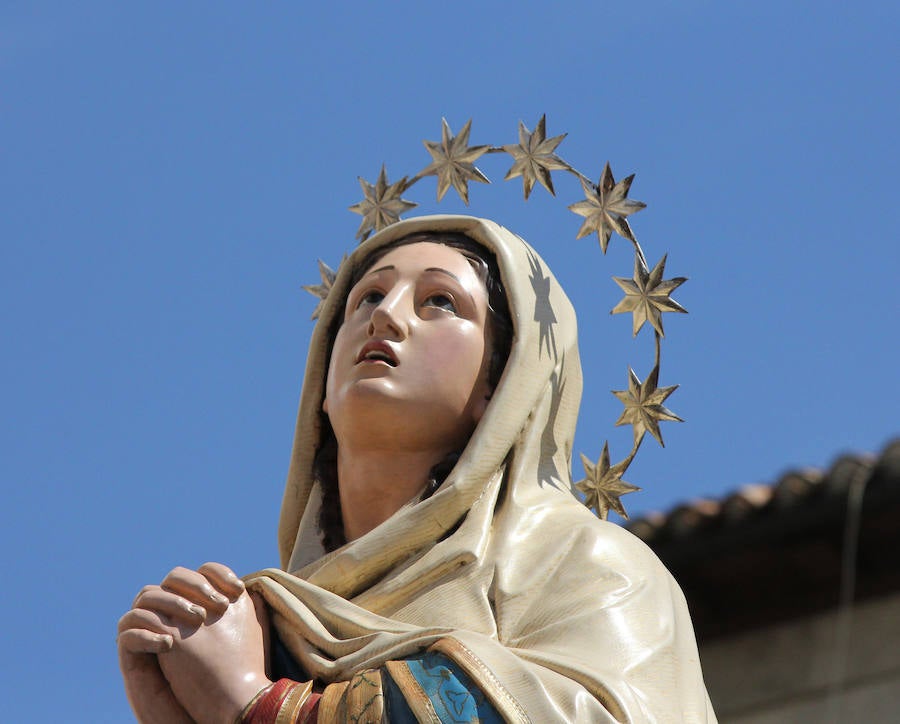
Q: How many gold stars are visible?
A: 8